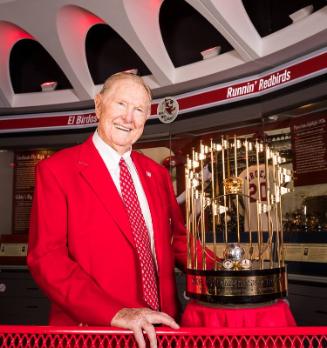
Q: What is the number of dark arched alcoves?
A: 4